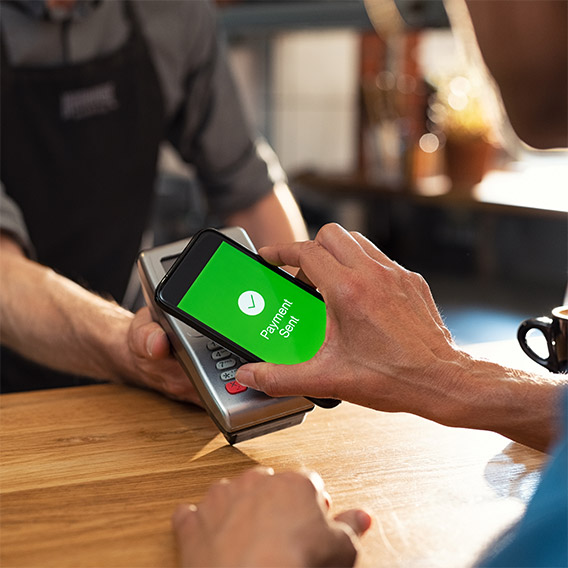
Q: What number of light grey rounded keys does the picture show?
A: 4